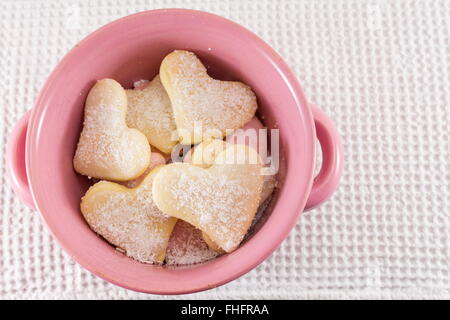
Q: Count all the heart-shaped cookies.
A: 6